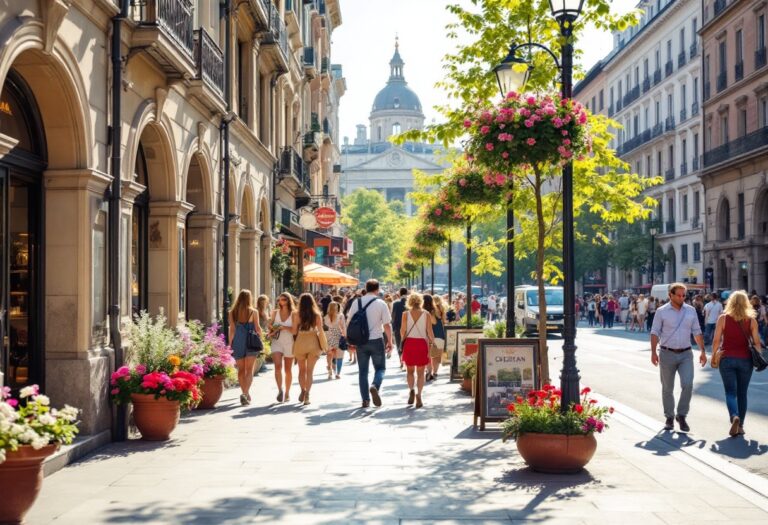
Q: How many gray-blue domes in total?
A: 1